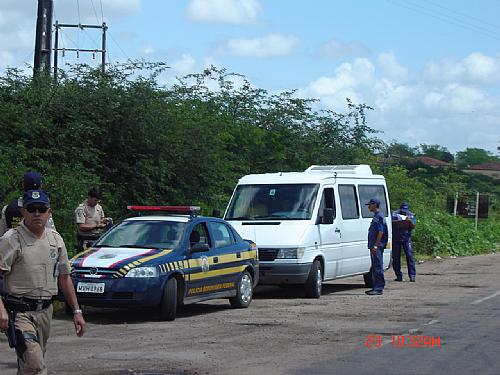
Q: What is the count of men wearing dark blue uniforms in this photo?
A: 2